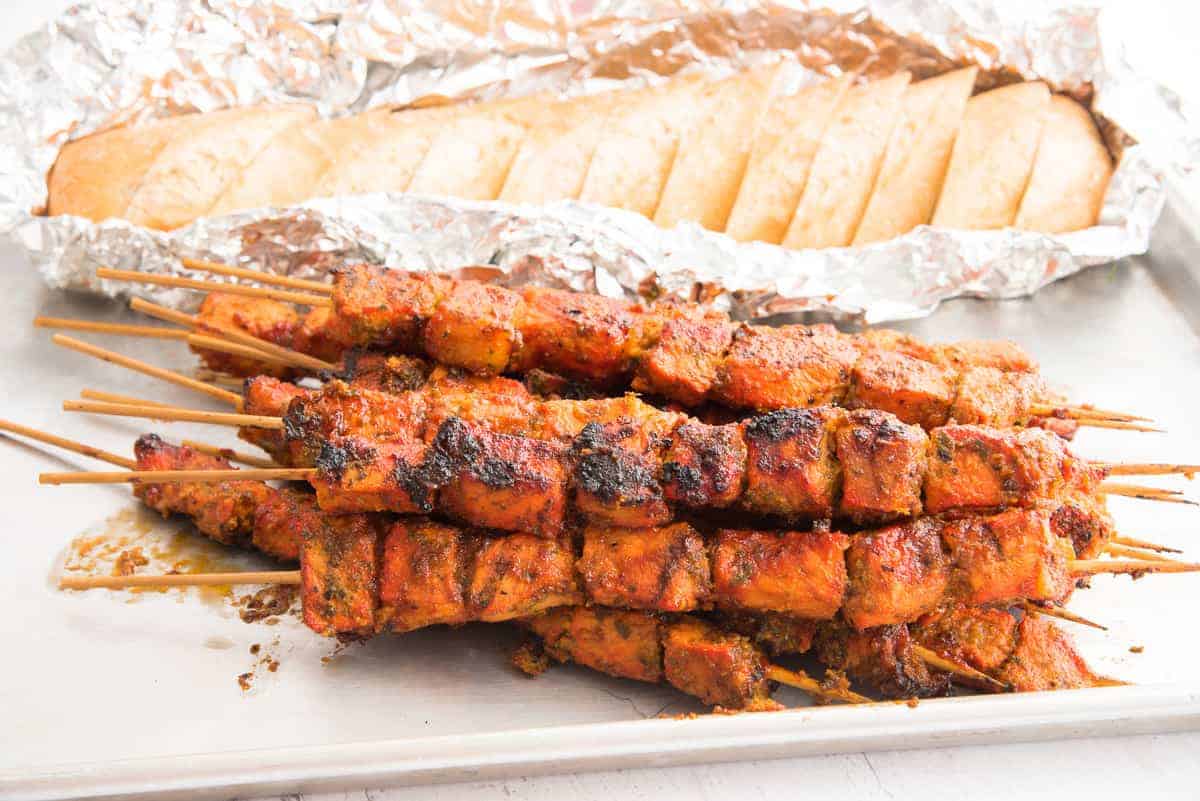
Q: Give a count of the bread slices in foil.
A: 13